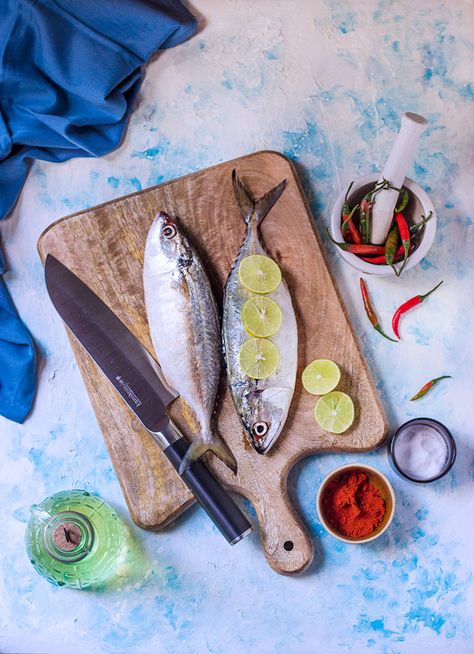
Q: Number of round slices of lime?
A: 5